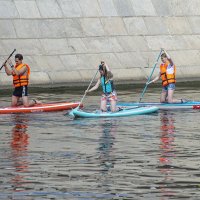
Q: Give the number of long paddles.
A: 3